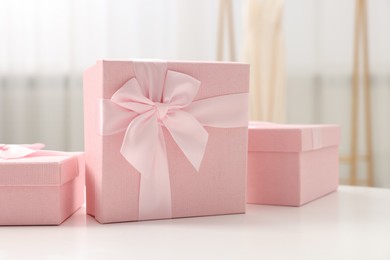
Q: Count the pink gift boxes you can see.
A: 3